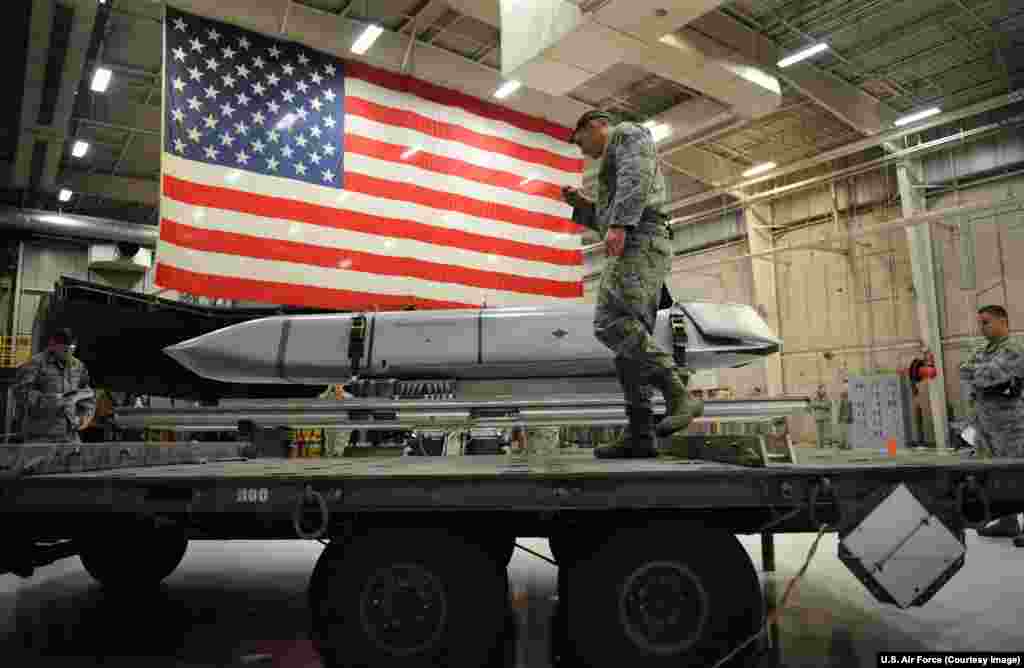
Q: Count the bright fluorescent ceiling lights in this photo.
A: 9